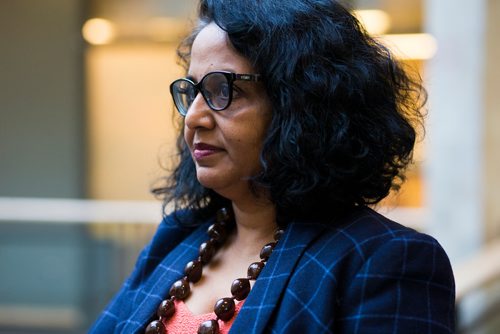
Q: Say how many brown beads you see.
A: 13